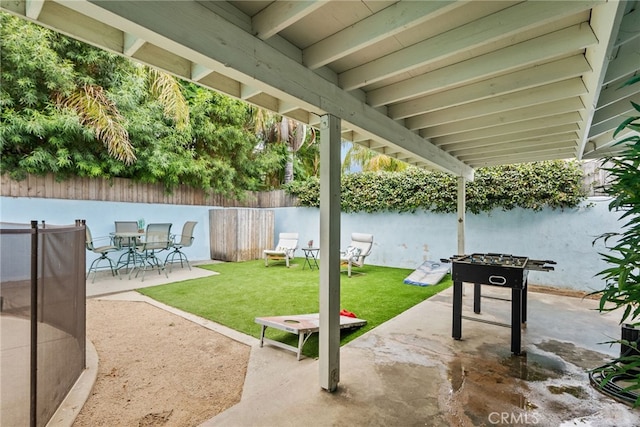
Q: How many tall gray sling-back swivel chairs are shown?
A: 4